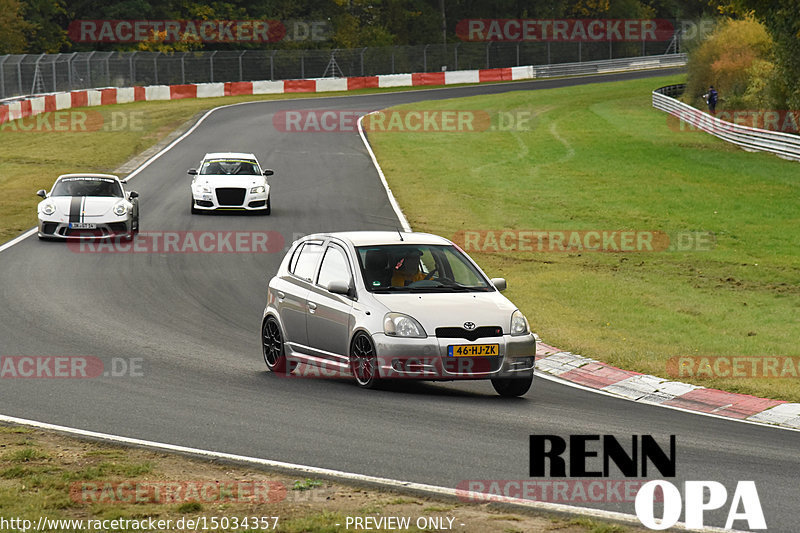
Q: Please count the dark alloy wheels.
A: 2